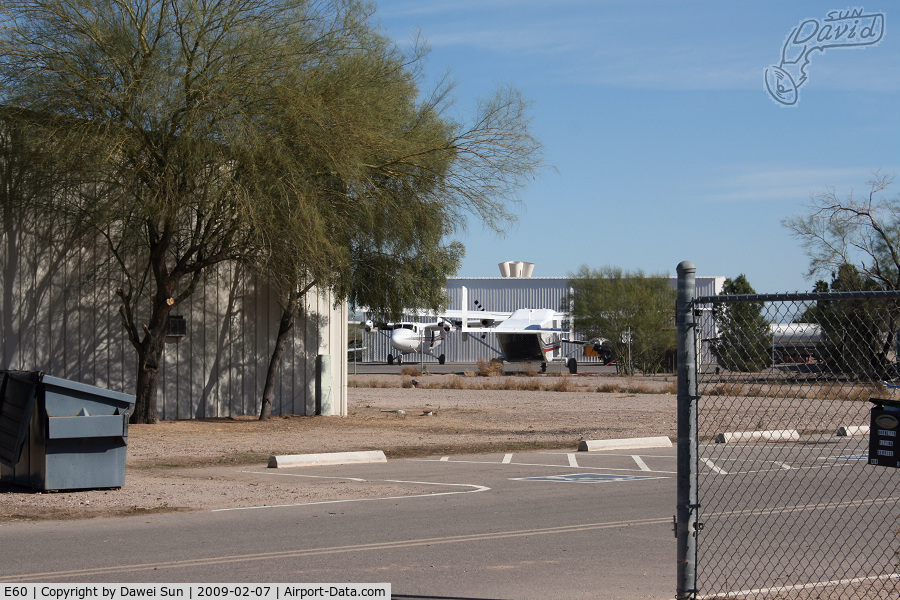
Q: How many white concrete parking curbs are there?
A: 4